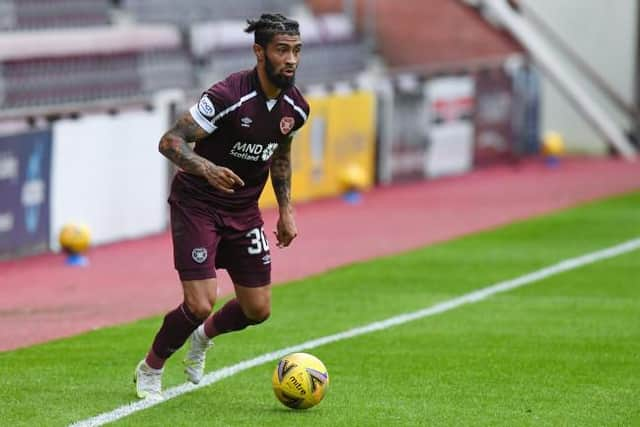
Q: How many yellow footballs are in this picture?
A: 4